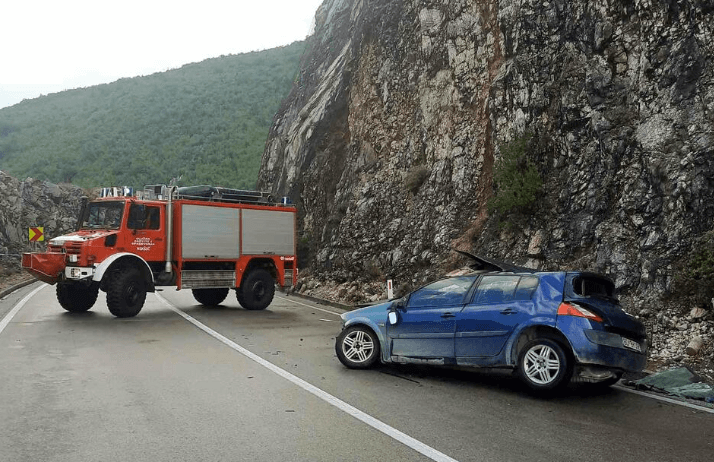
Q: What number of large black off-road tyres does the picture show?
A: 4